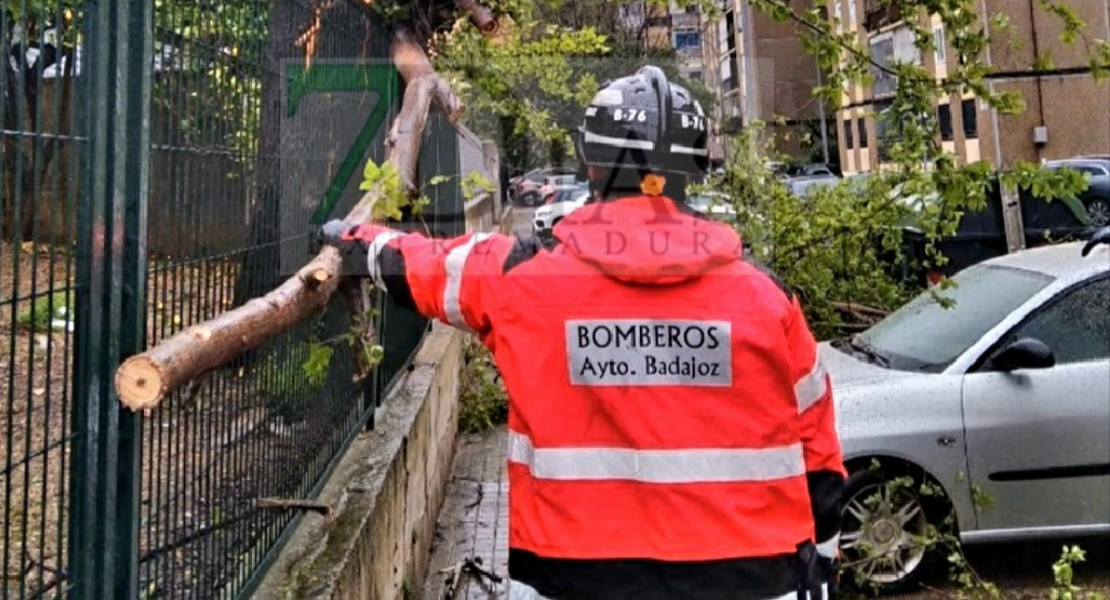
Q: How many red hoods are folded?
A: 1